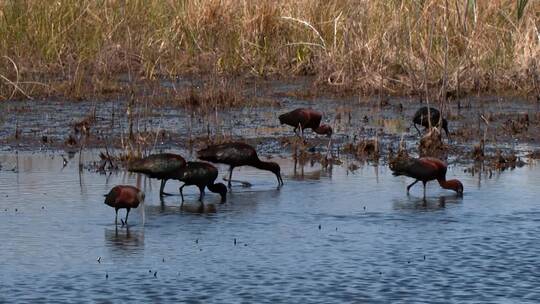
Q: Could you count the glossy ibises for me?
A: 7